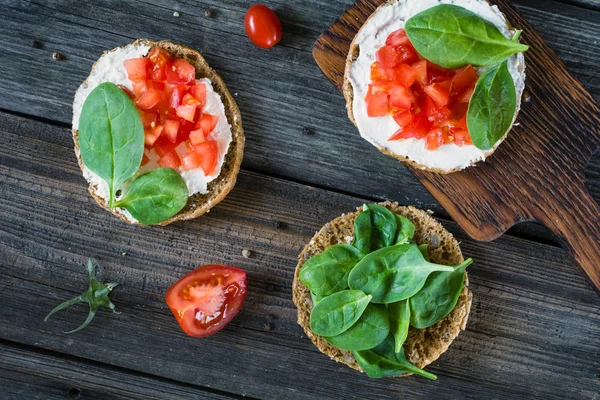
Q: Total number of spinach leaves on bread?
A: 13